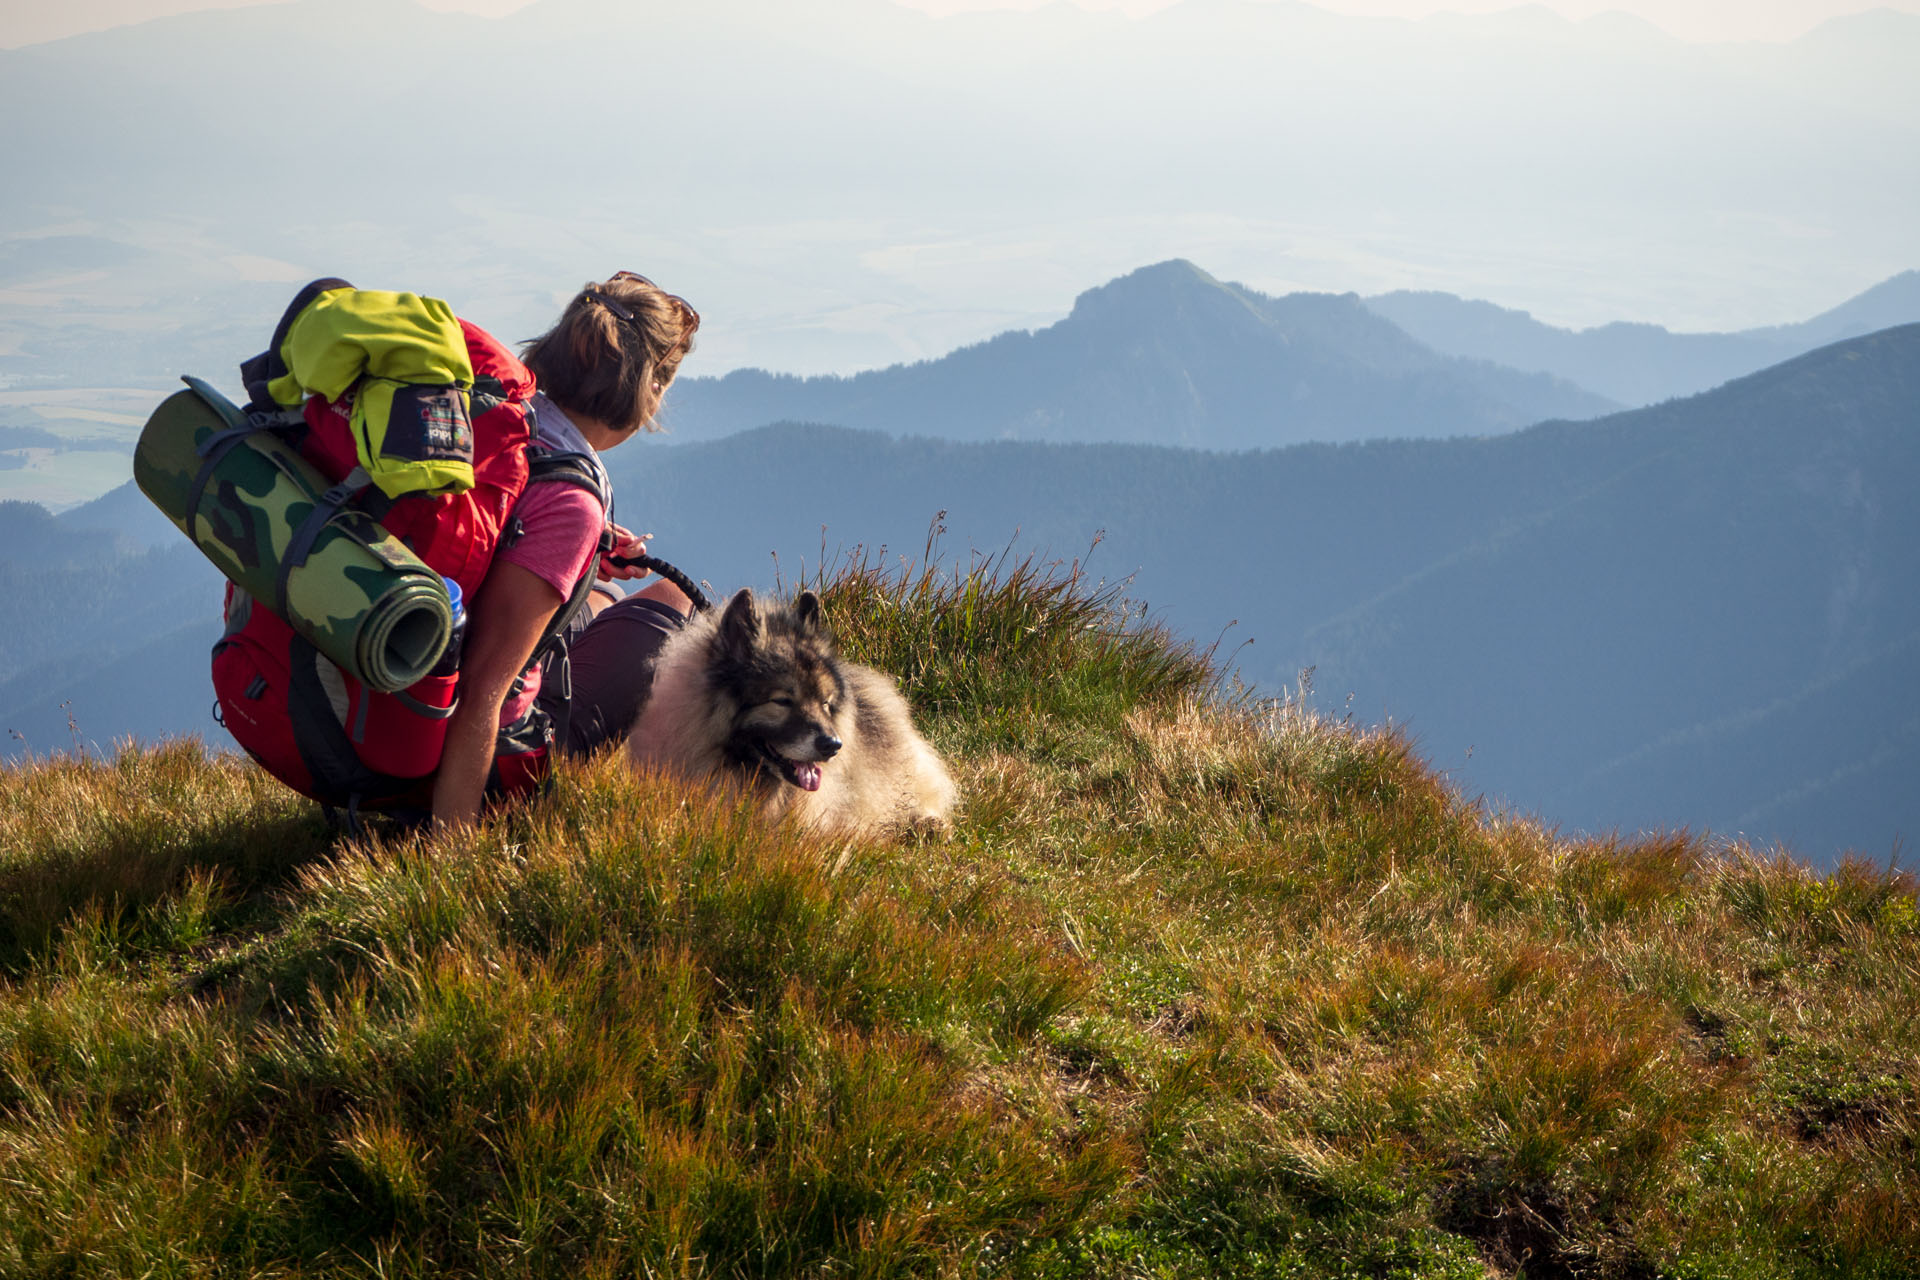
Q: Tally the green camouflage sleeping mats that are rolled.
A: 1